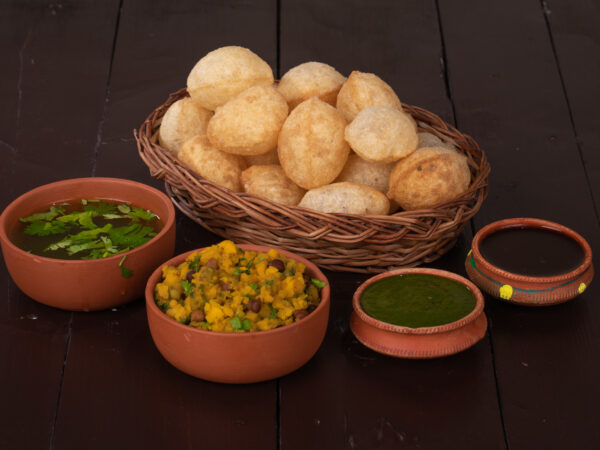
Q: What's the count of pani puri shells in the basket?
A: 14